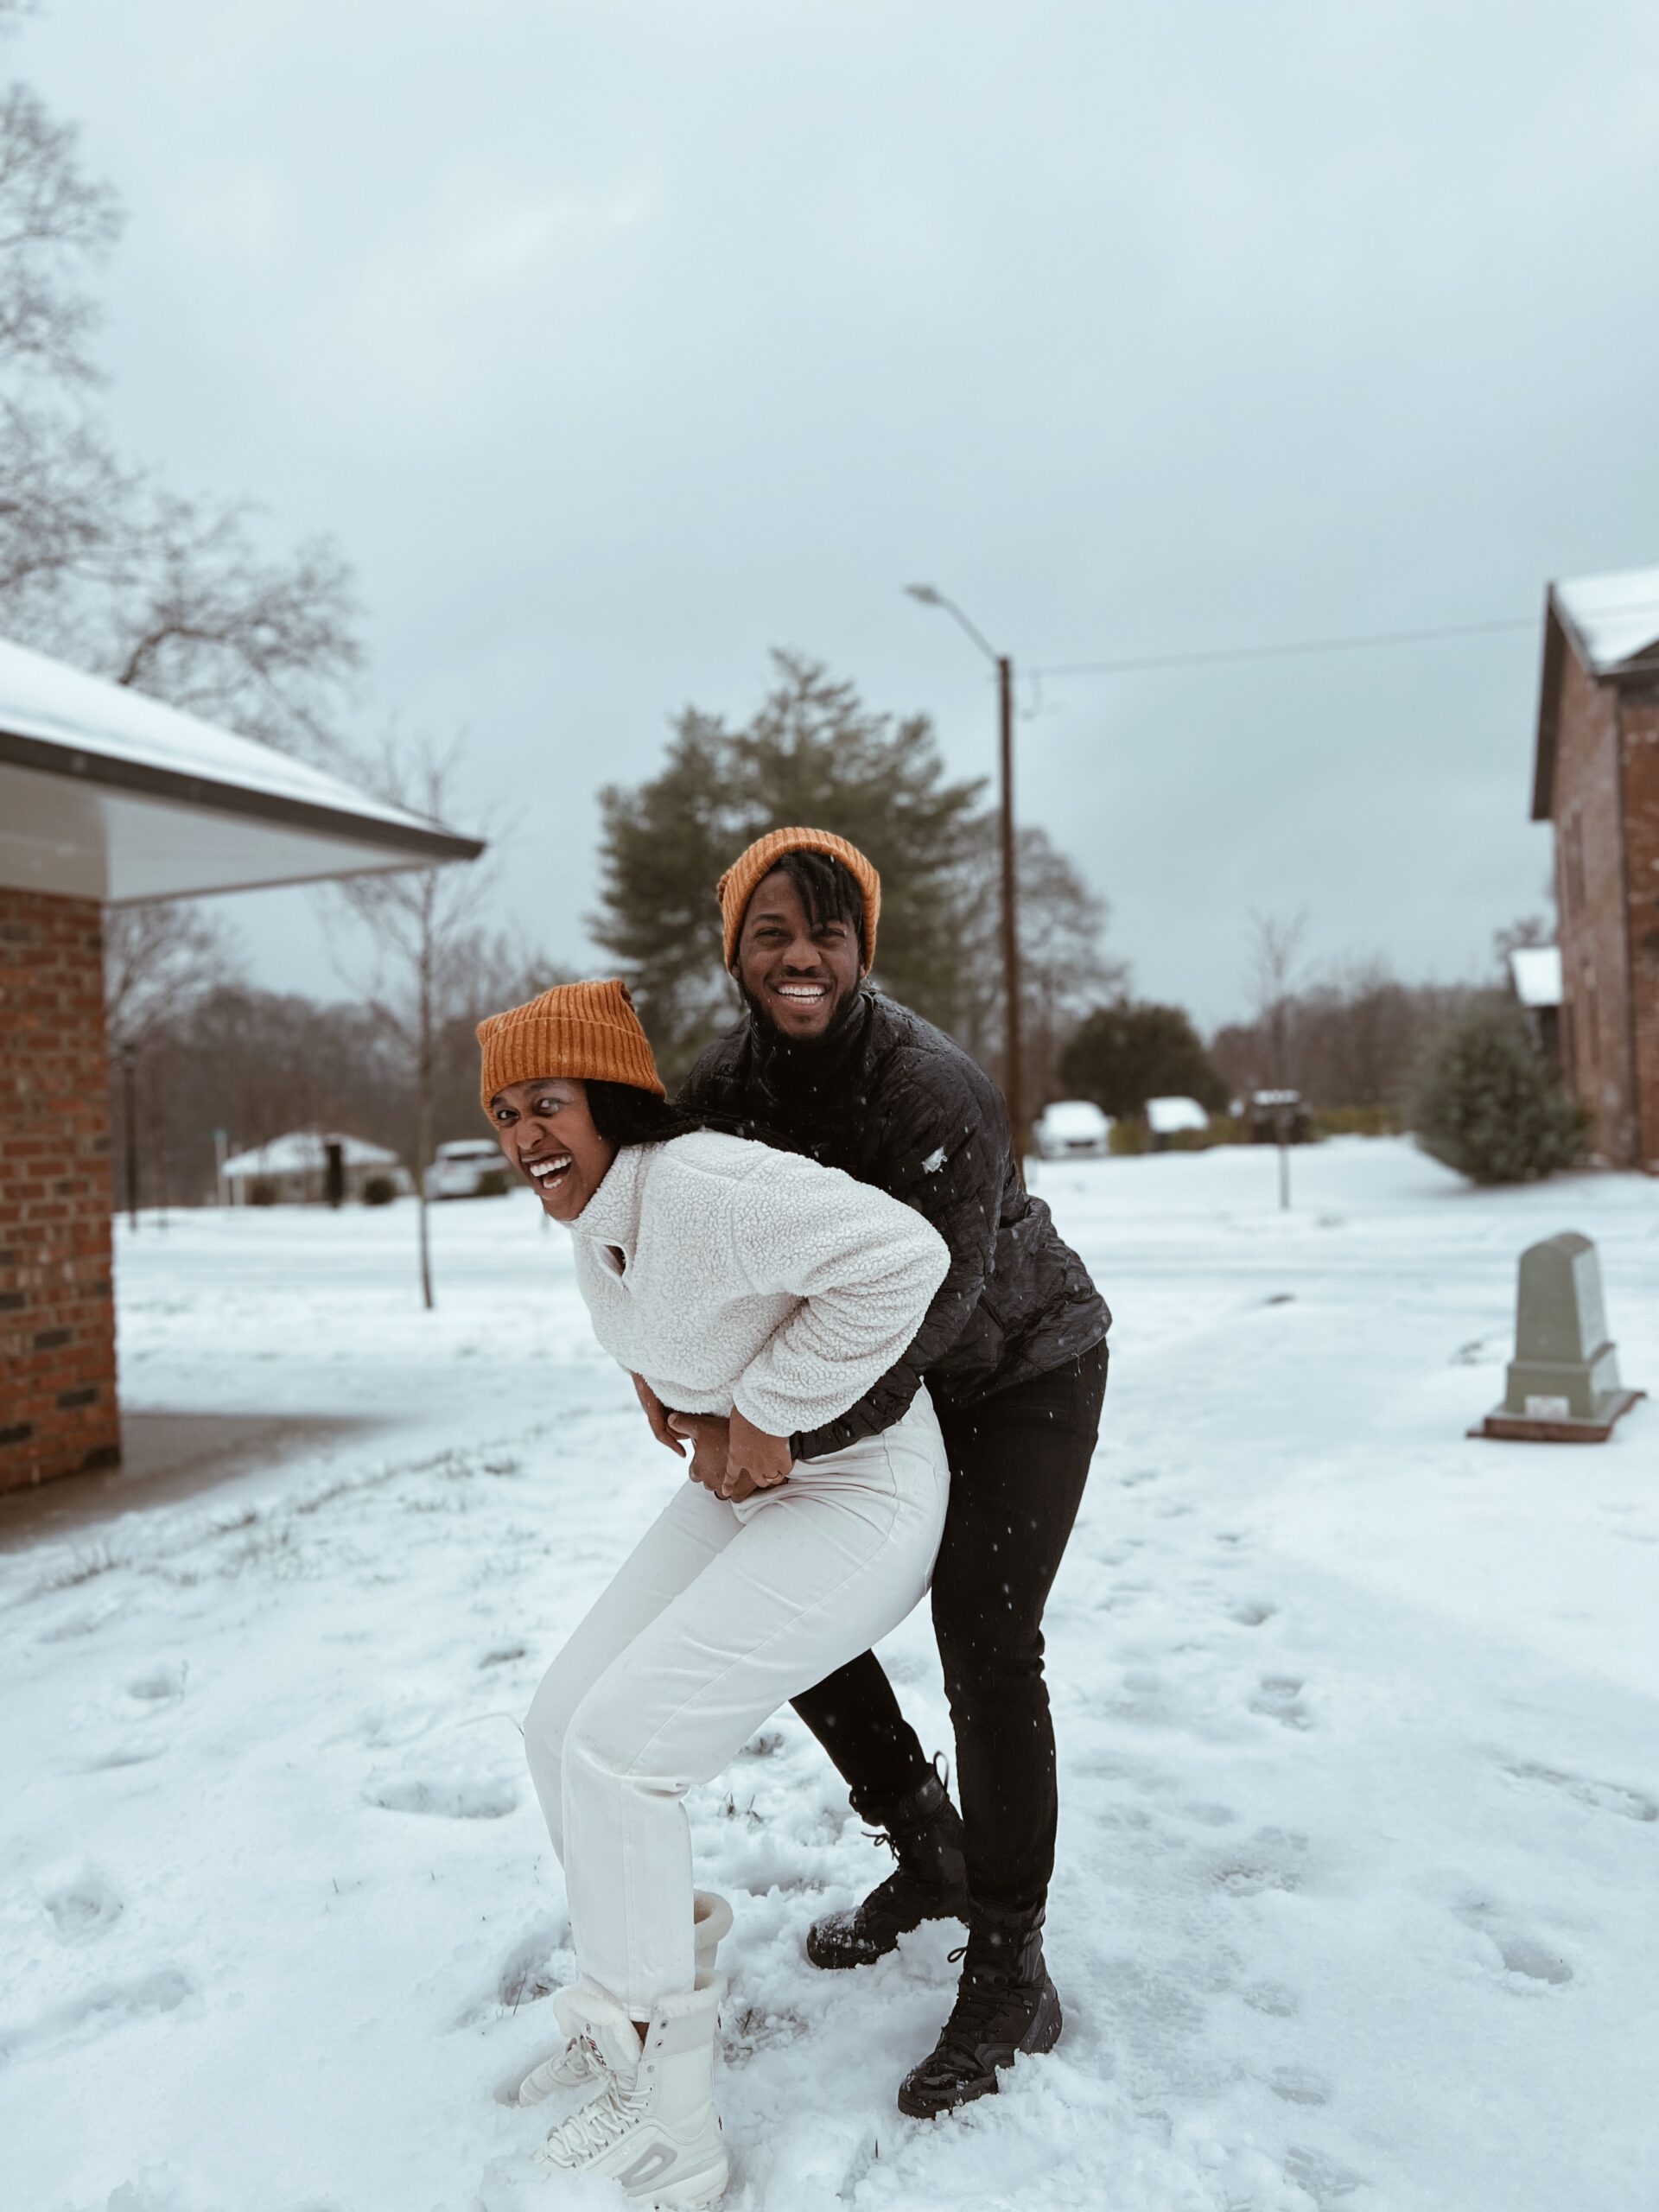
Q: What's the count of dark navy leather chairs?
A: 0